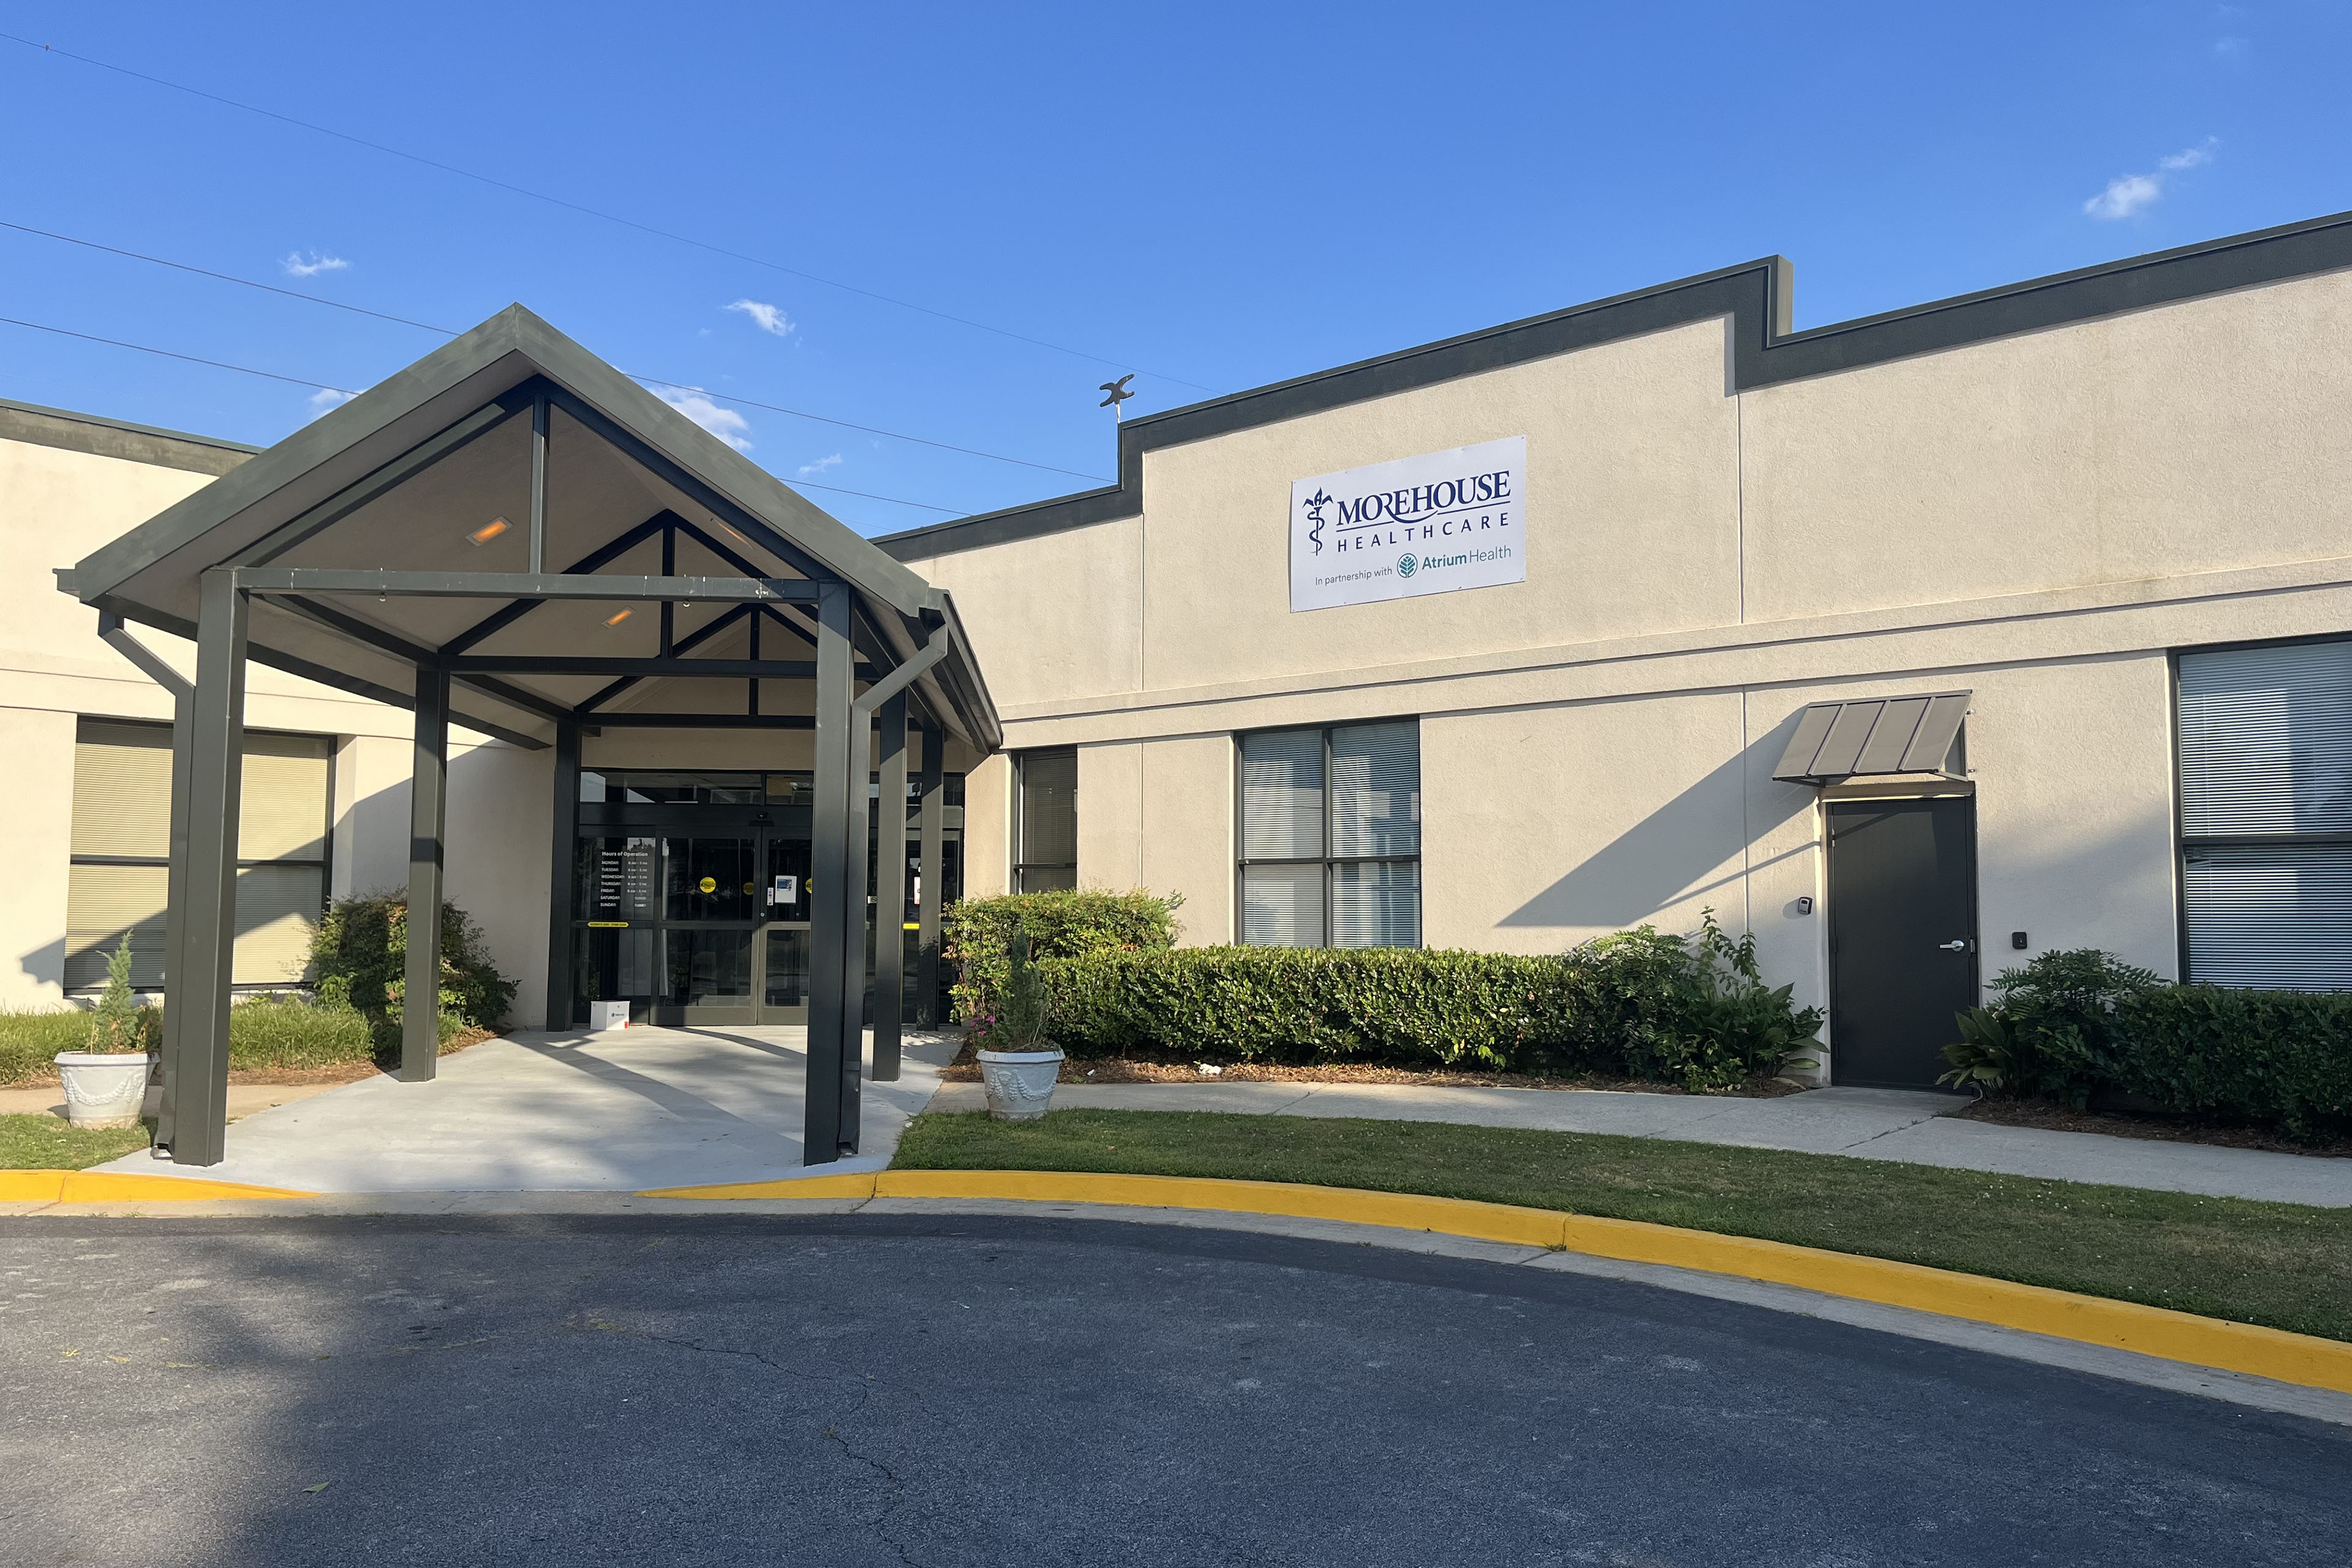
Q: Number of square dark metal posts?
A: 6